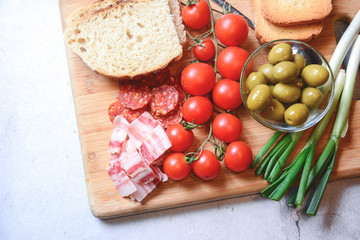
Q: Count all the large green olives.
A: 11